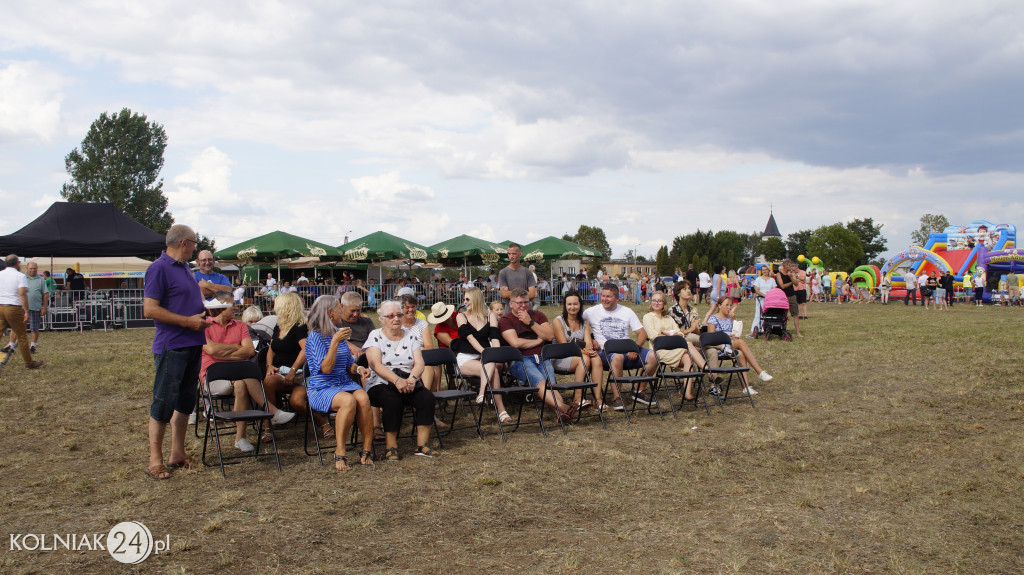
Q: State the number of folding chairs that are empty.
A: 7